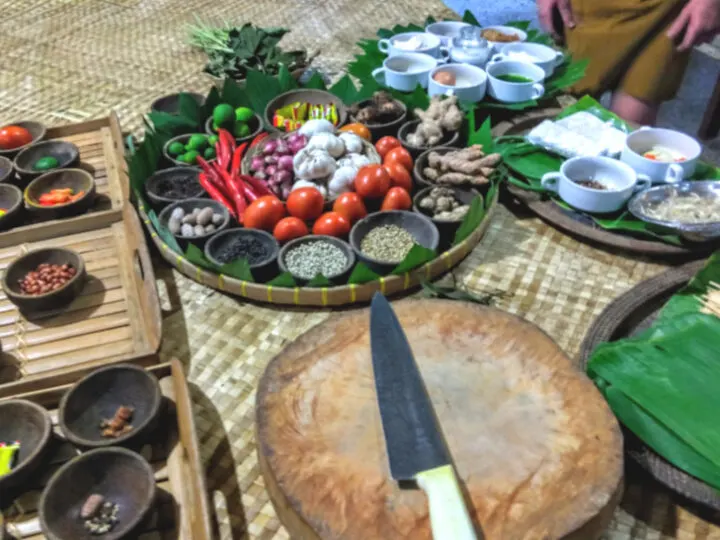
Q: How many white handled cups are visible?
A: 9